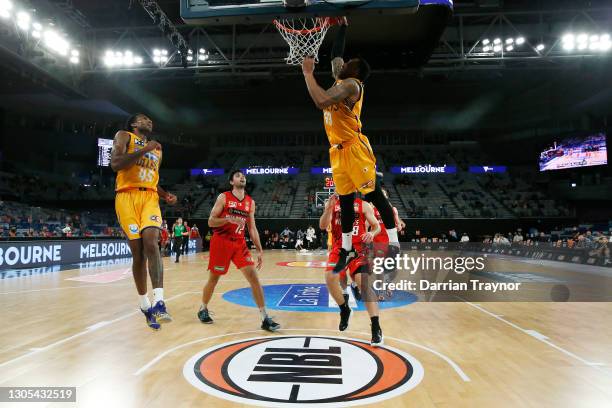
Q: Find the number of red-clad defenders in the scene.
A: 3